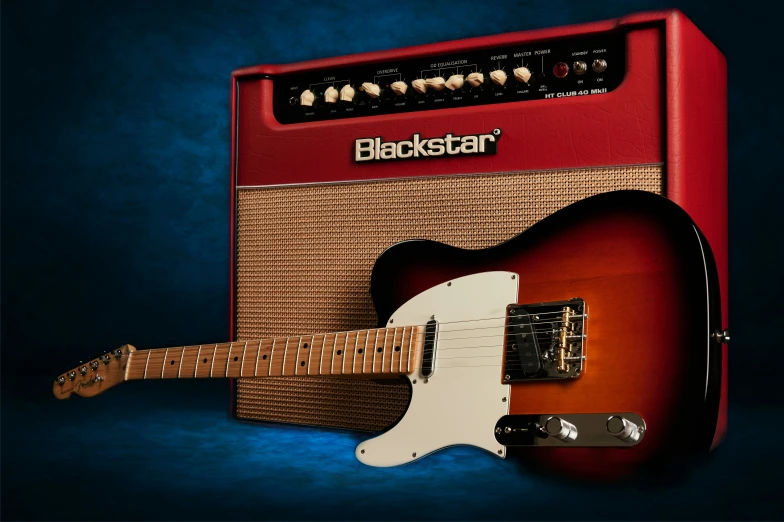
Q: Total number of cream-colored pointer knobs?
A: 11